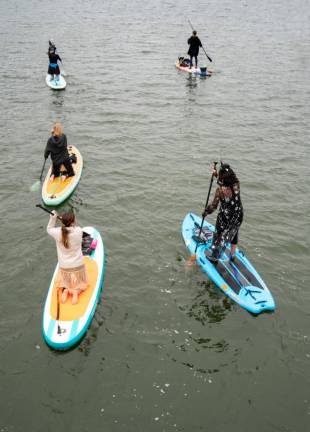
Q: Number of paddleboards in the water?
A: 5